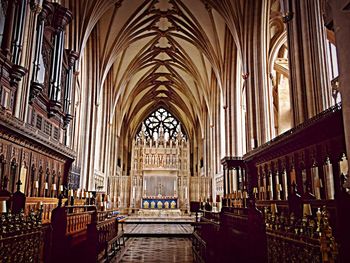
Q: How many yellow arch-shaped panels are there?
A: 5